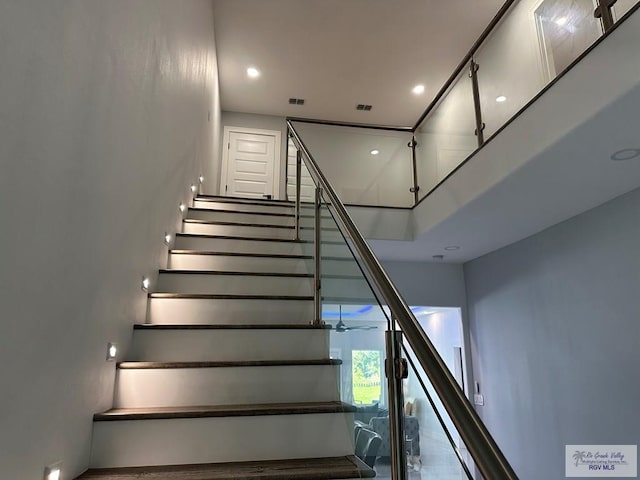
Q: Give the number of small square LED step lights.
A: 7